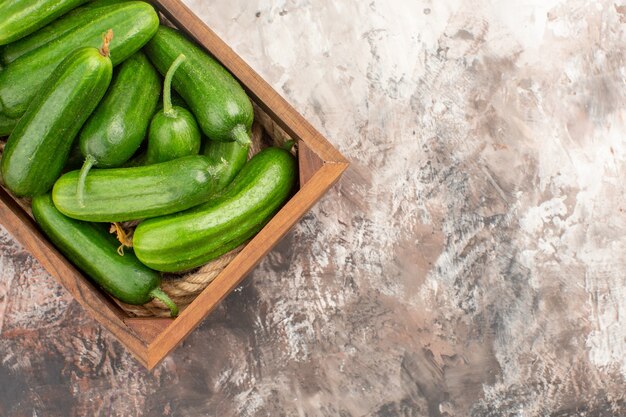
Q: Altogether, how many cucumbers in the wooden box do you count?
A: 12